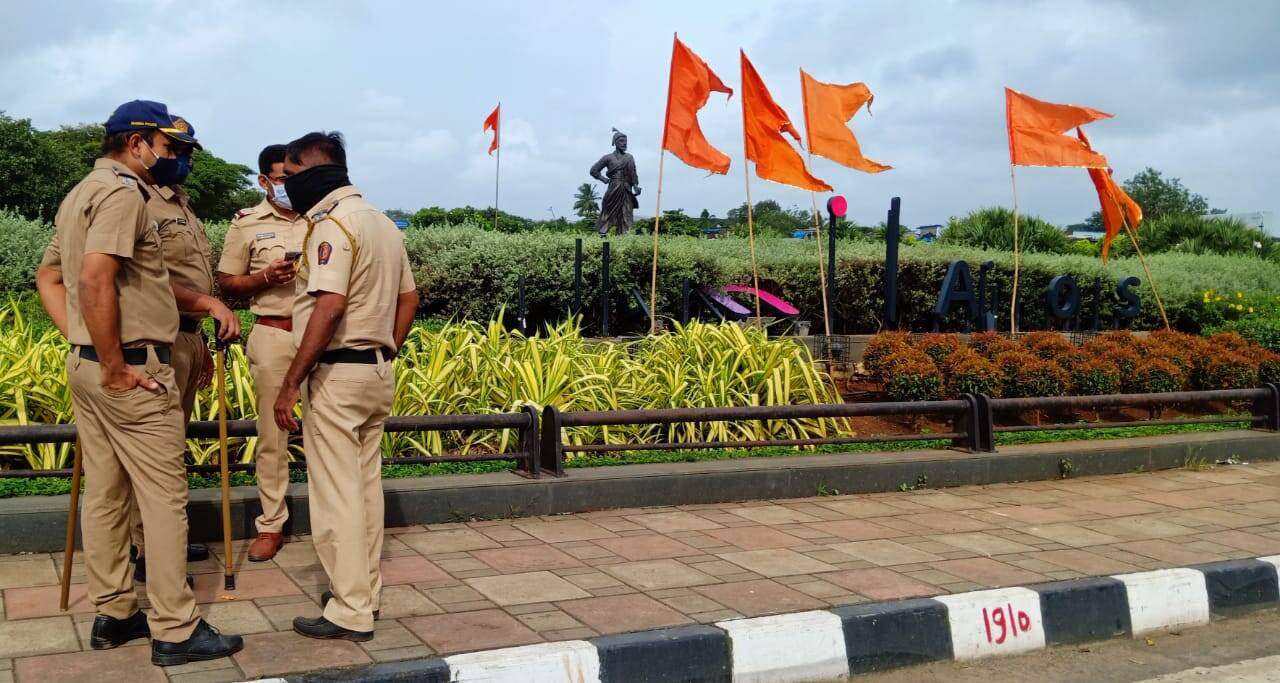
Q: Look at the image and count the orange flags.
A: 6